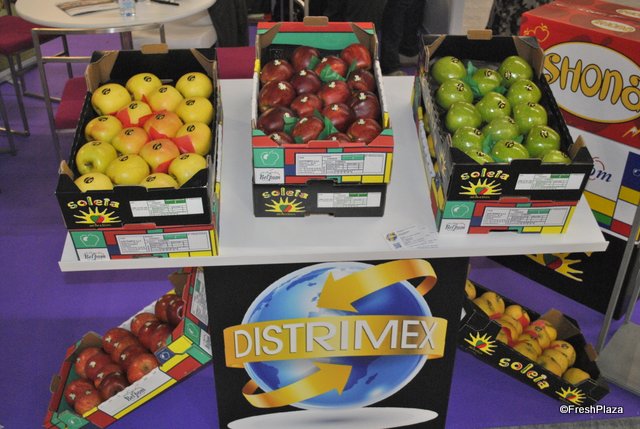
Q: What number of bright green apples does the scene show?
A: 14